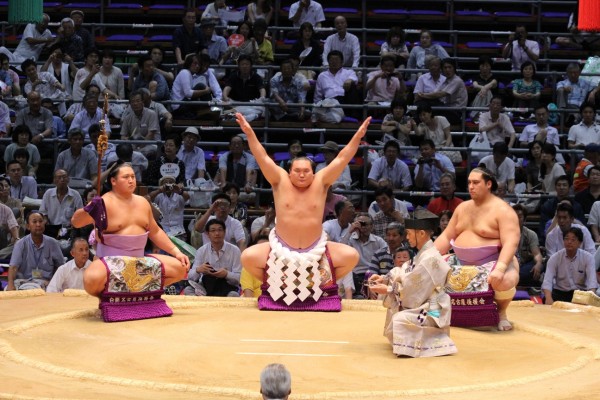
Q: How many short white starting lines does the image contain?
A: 2